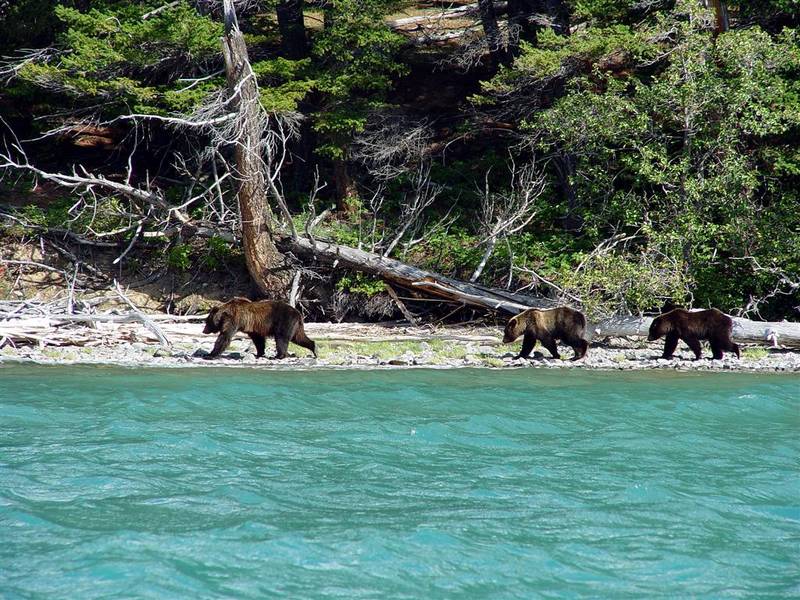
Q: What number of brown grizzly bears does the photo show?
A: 3